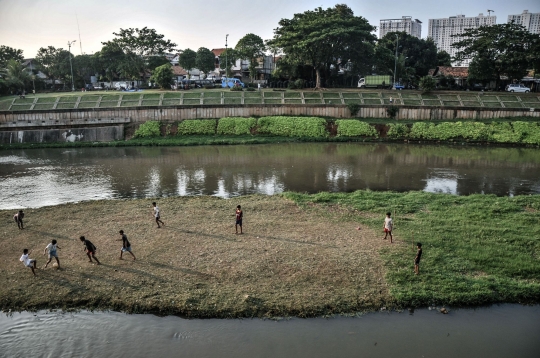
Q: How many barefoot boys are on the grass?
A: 9